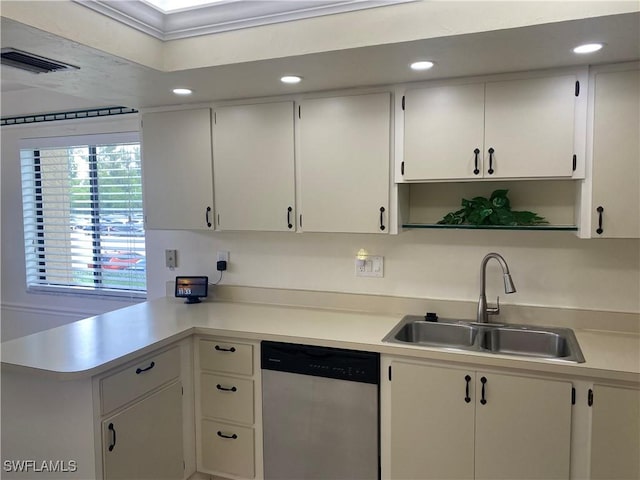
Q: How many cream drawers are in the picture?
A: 4